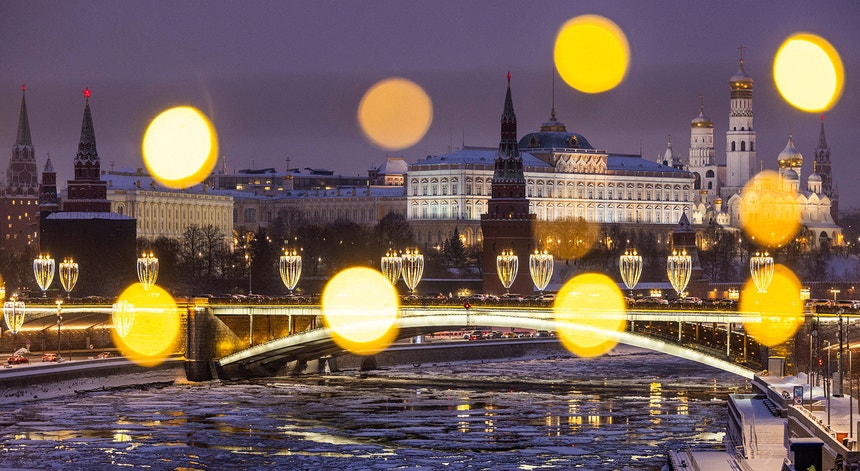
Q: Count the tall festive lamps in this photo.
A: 13